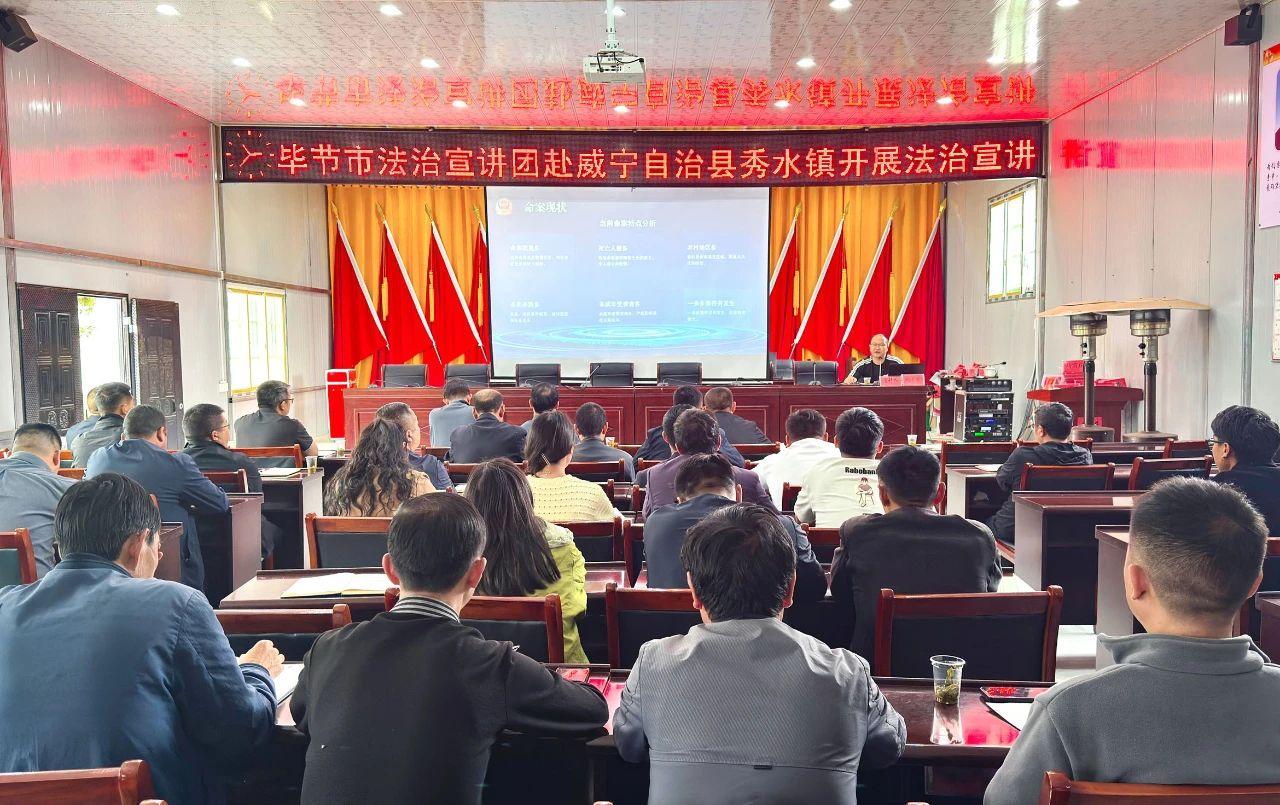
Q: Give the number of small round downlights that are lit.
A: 14